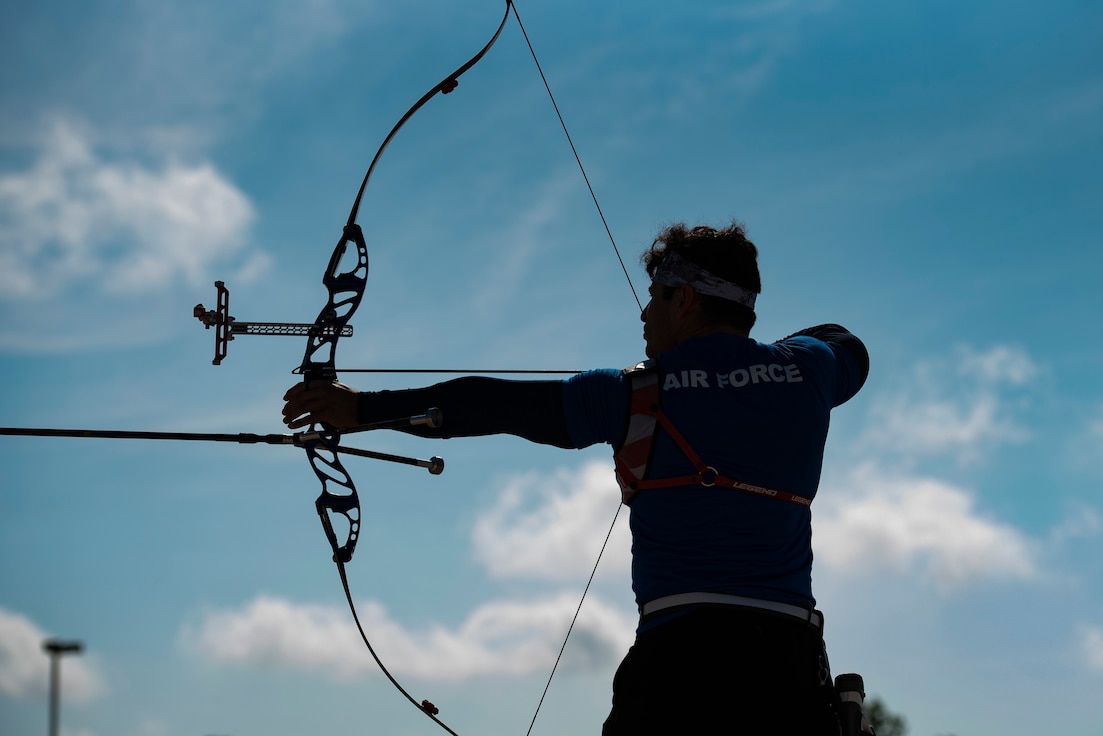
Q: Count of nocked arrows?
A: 1